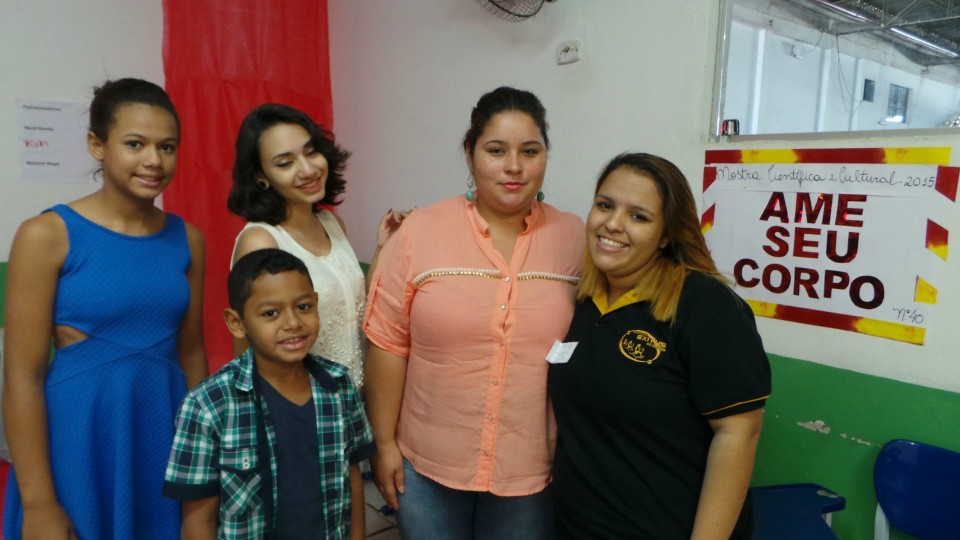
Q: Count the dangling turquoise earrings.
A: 2